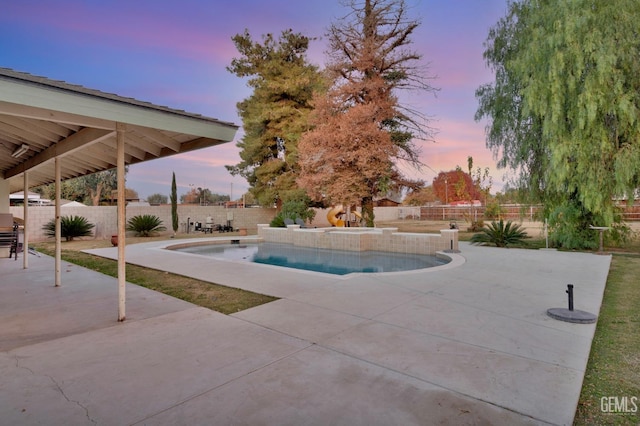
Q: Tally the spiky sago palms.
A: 3